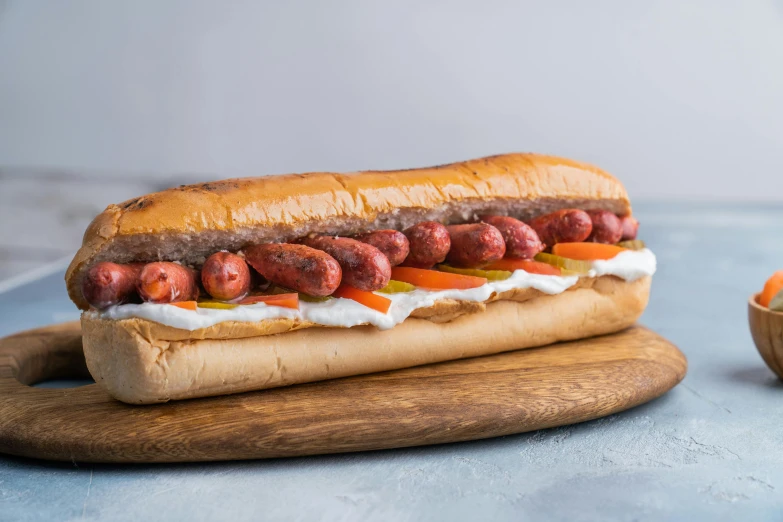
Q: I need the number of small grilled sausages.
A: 12